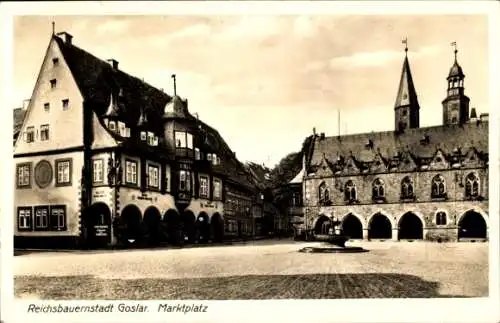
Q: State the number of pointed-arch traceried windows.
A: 6